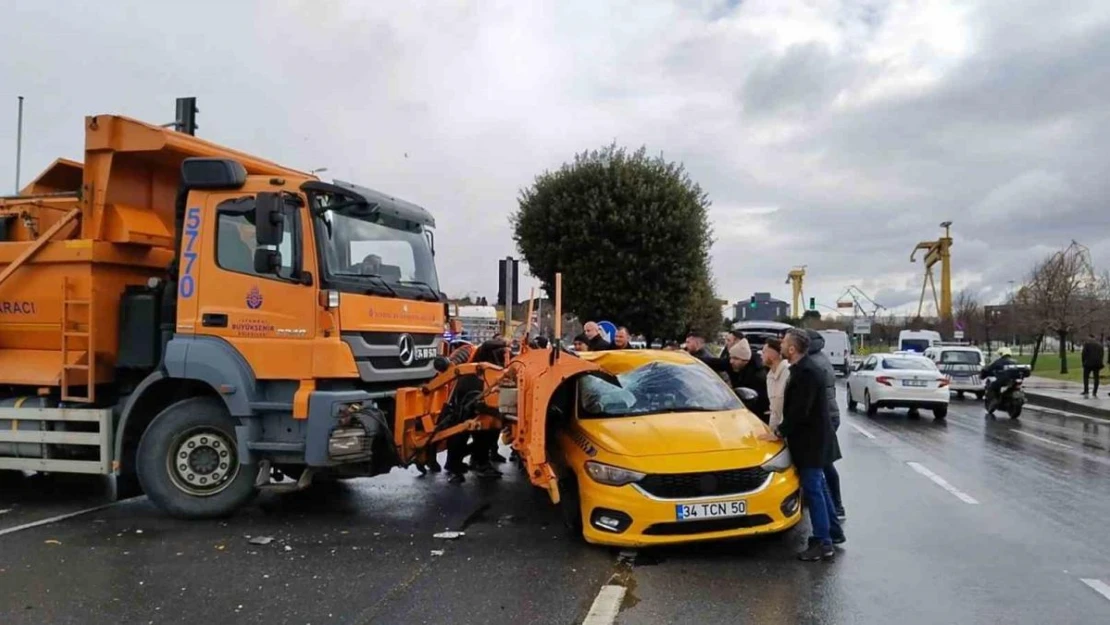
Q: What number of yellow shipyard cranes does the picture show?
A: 2